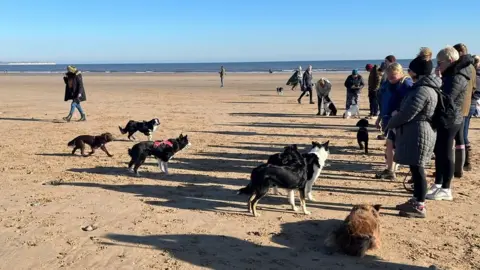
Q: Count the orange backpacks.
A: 0